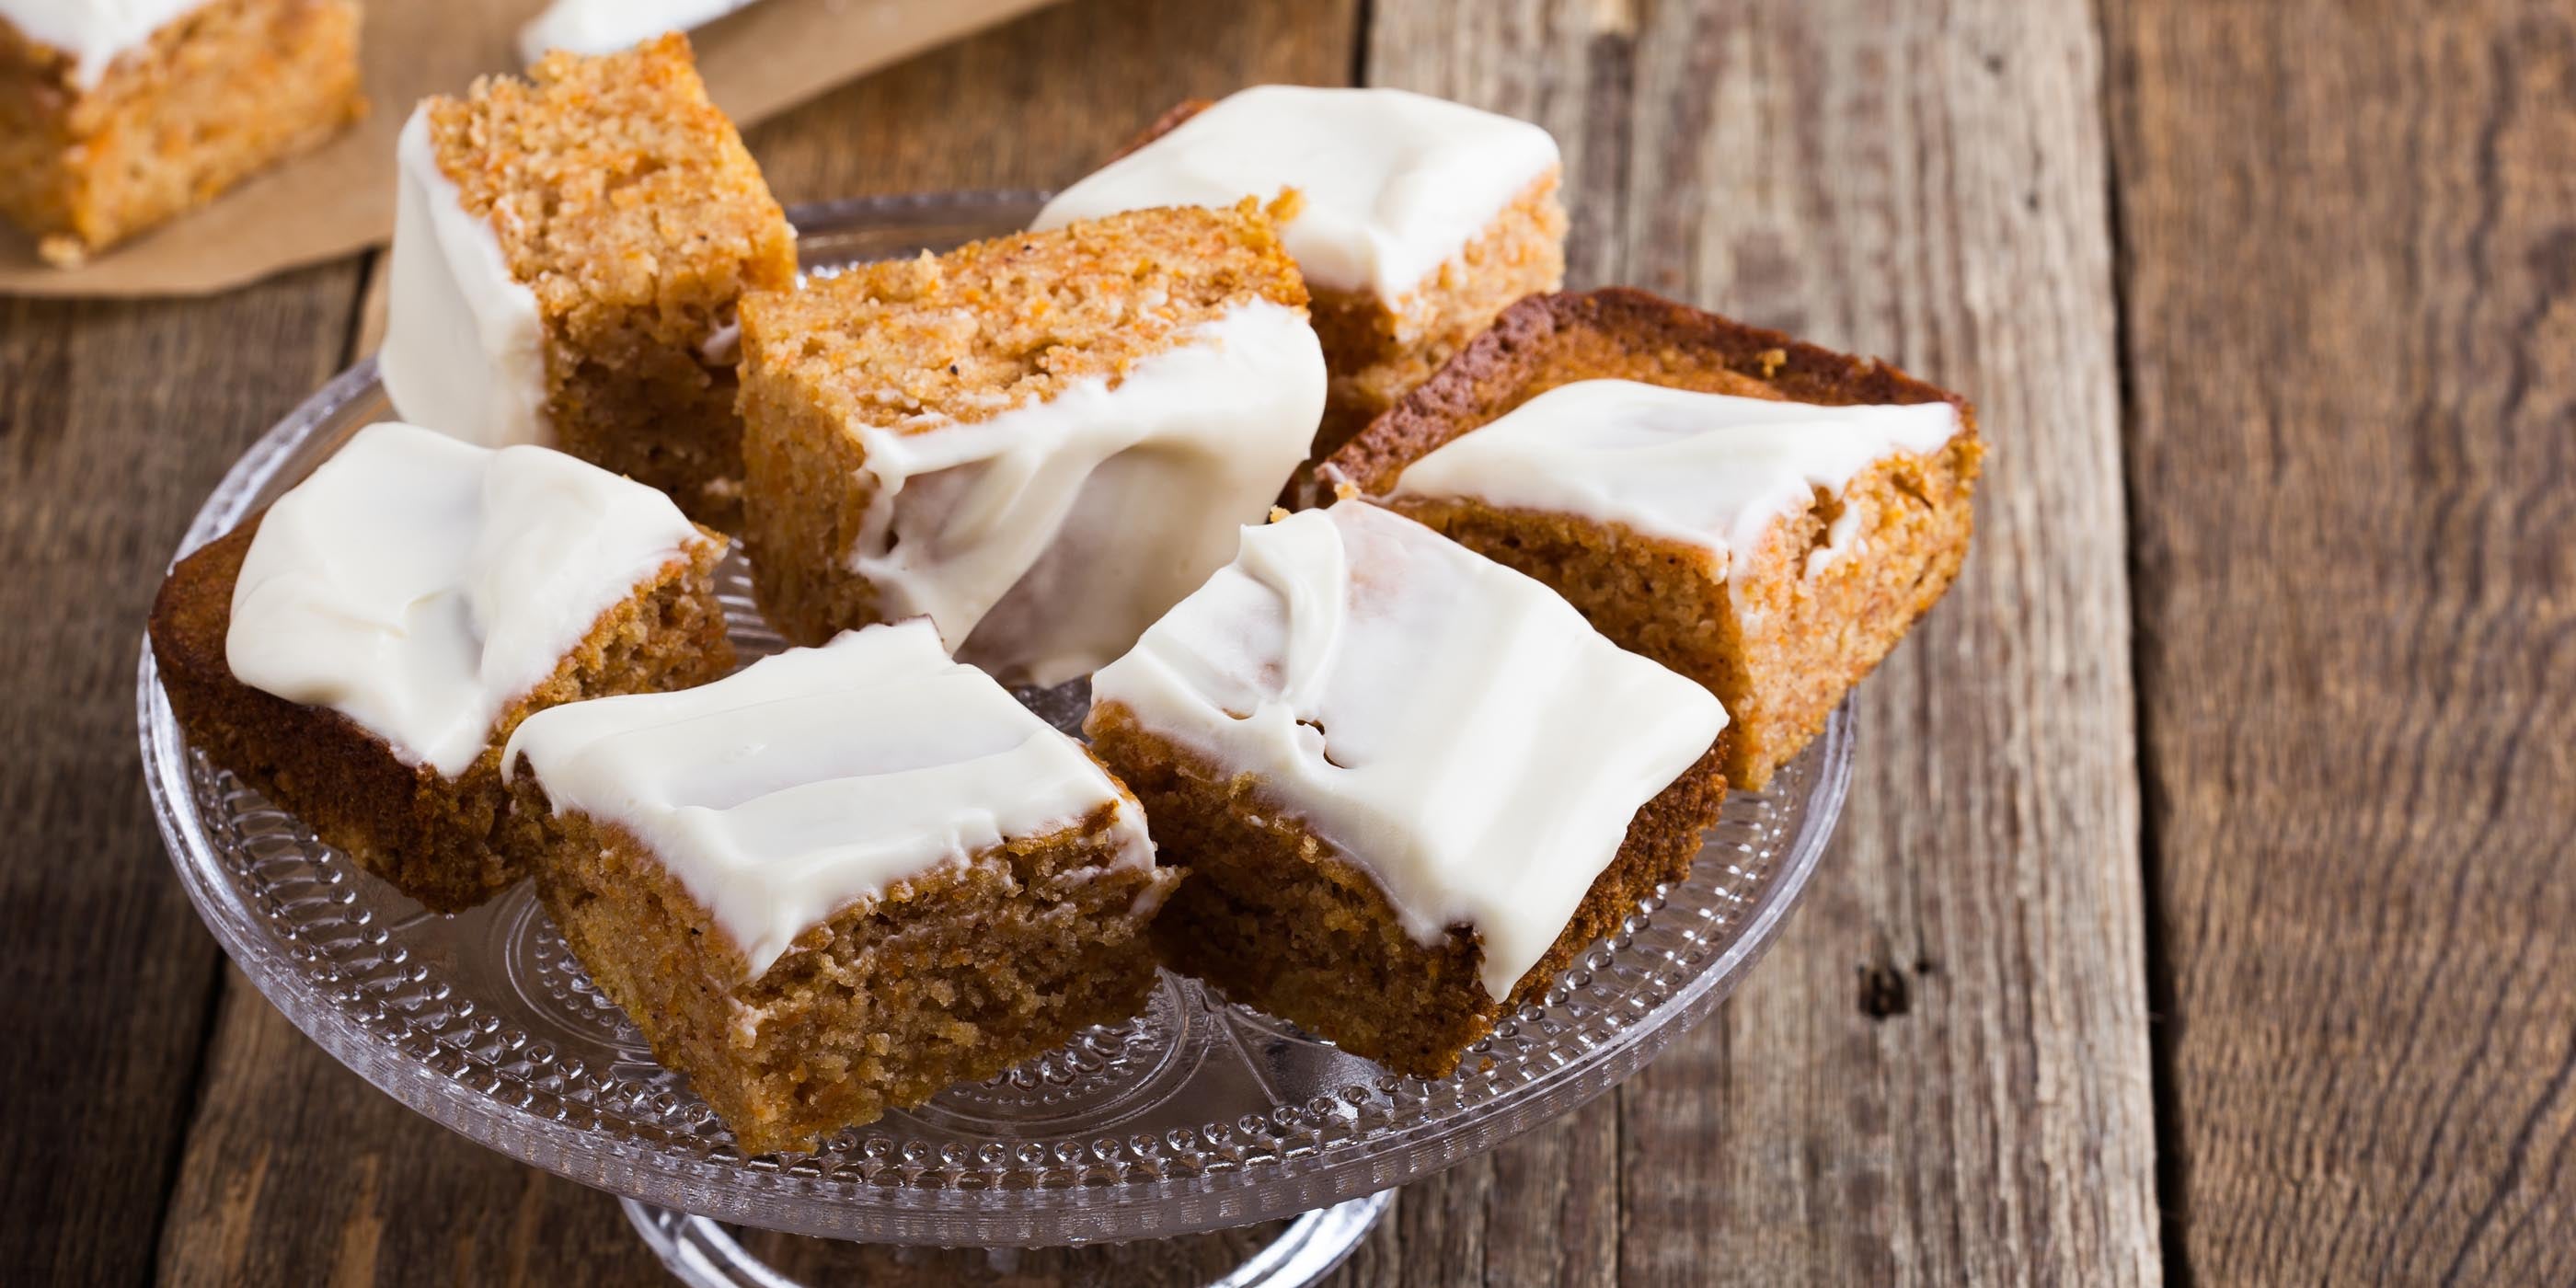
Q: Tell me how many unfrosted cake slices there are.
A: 0